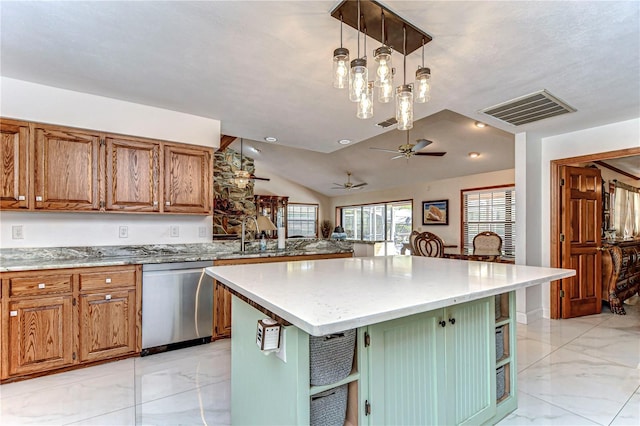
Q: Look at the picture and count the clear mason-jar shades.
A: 7